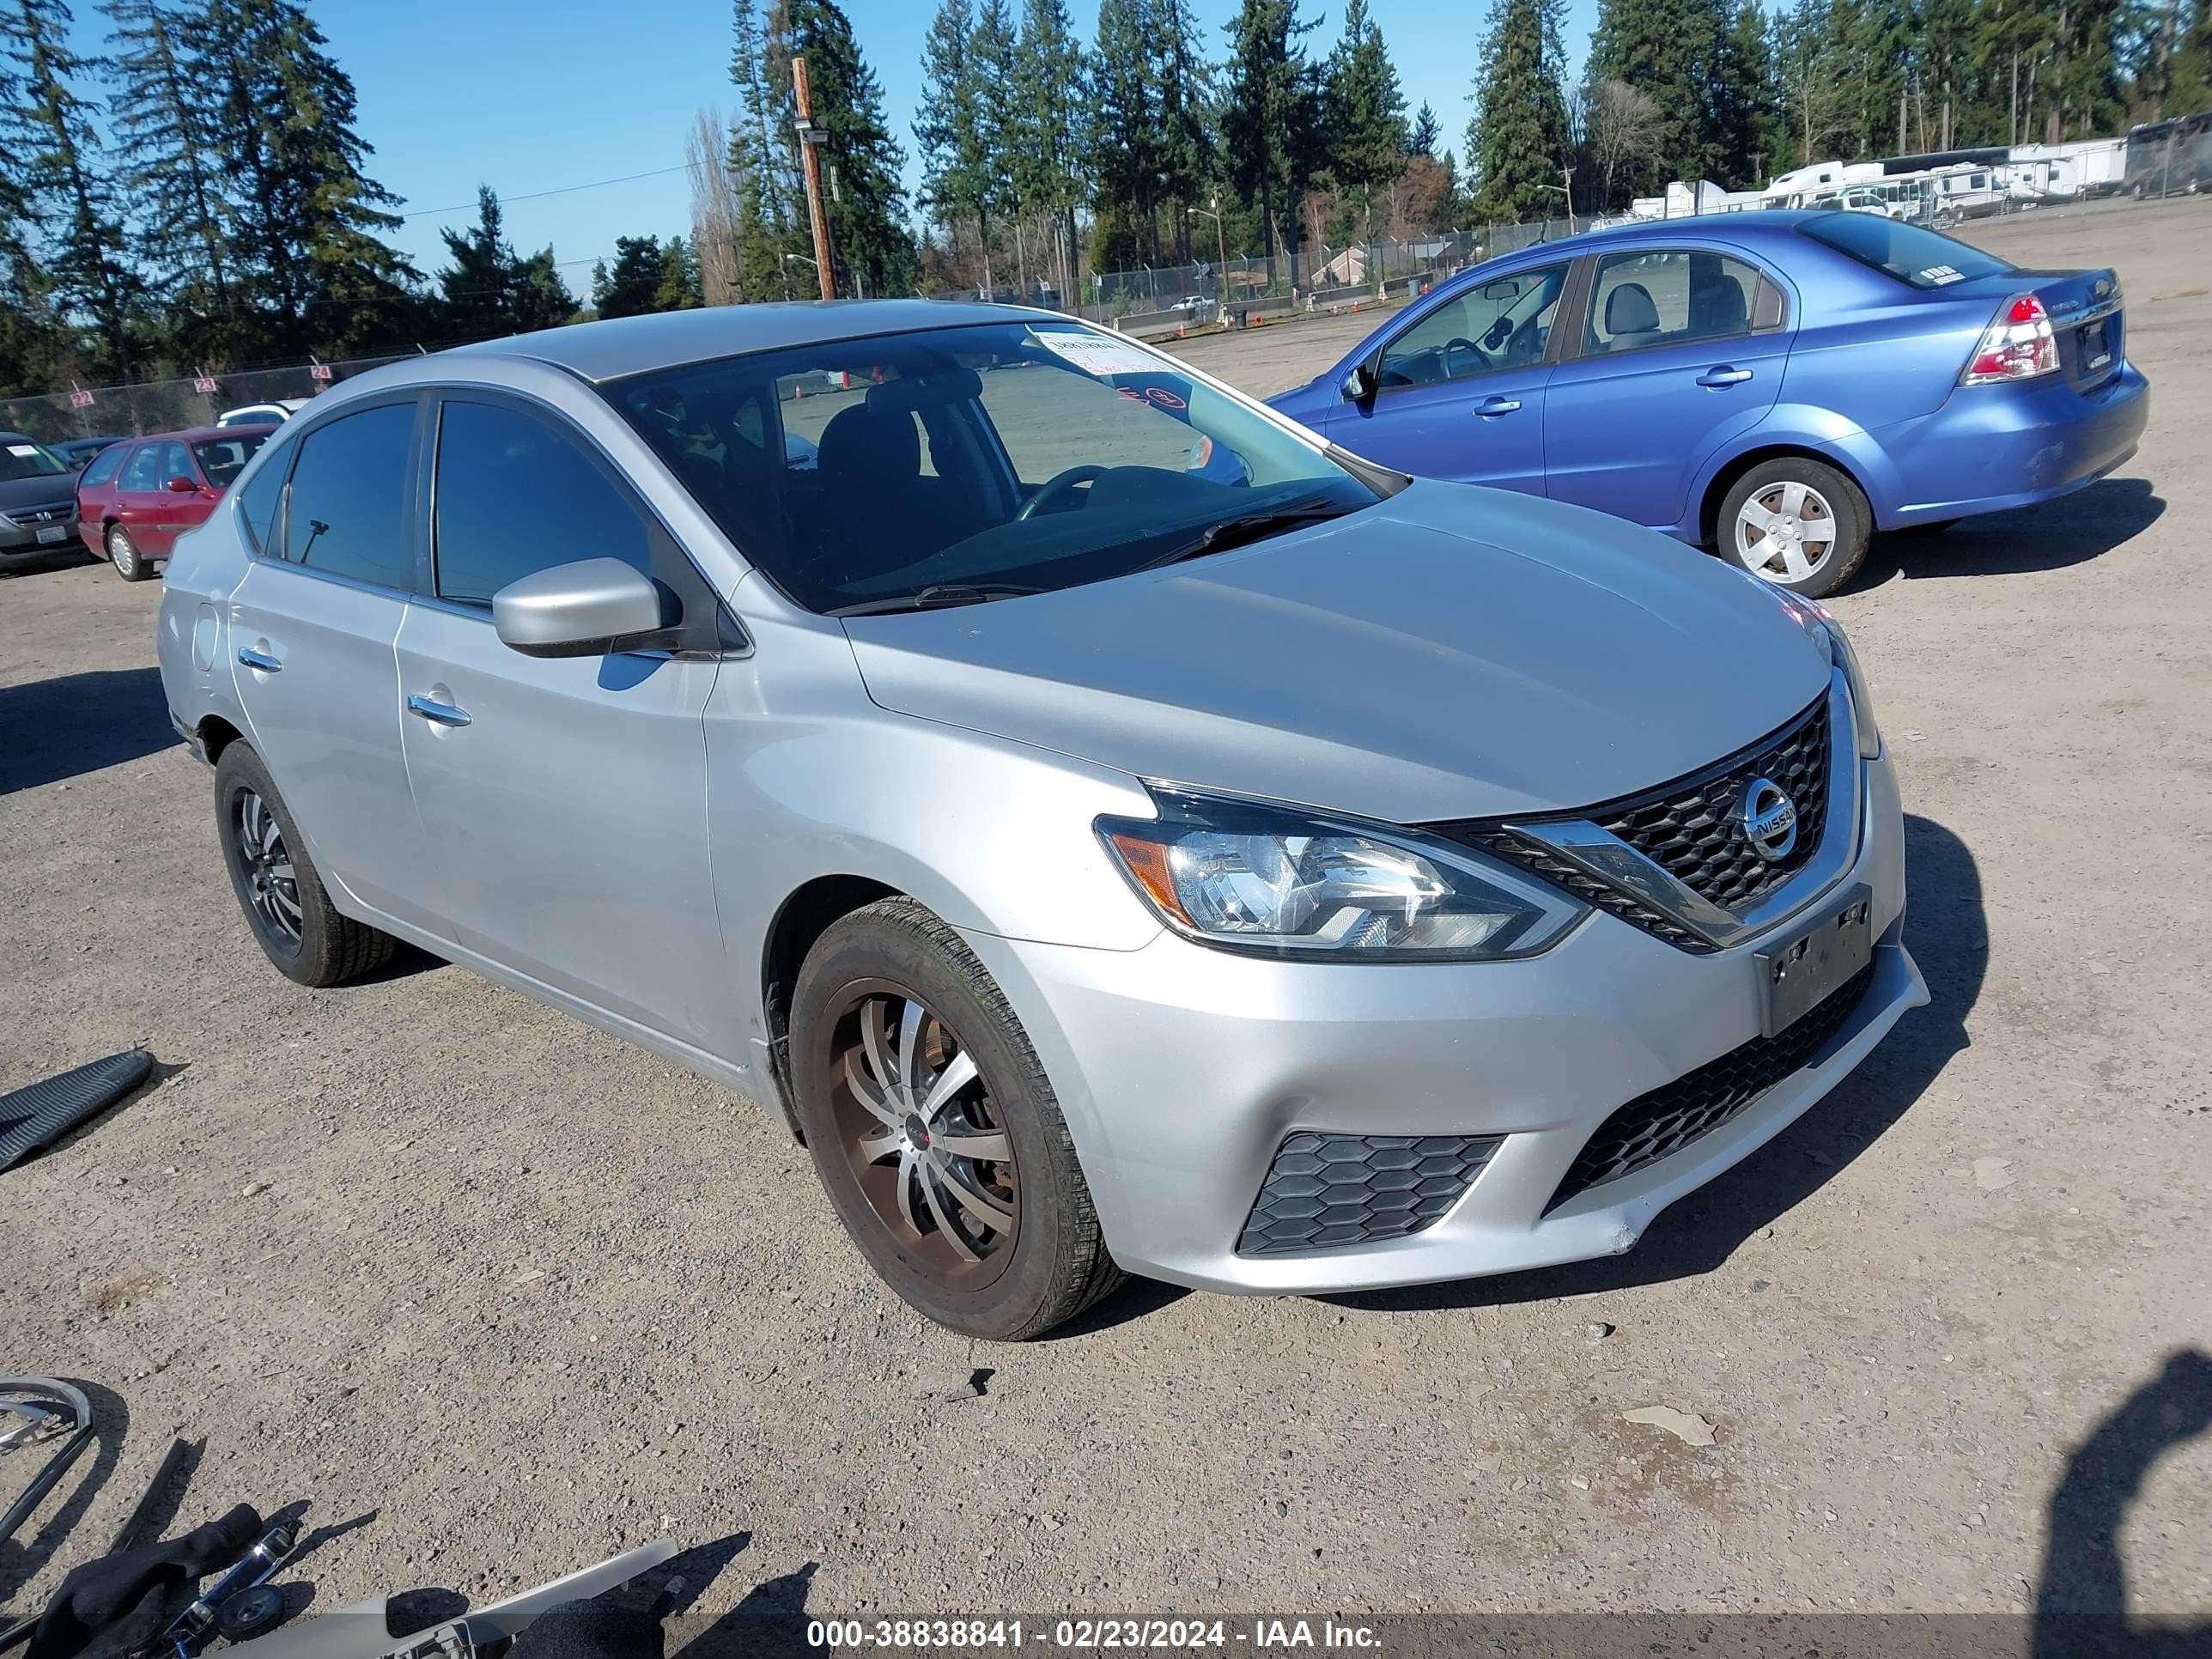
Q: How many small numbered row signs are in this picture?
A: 3